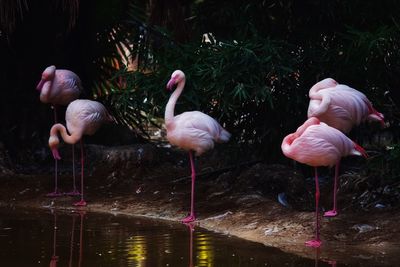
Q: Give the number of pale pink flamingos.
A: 5